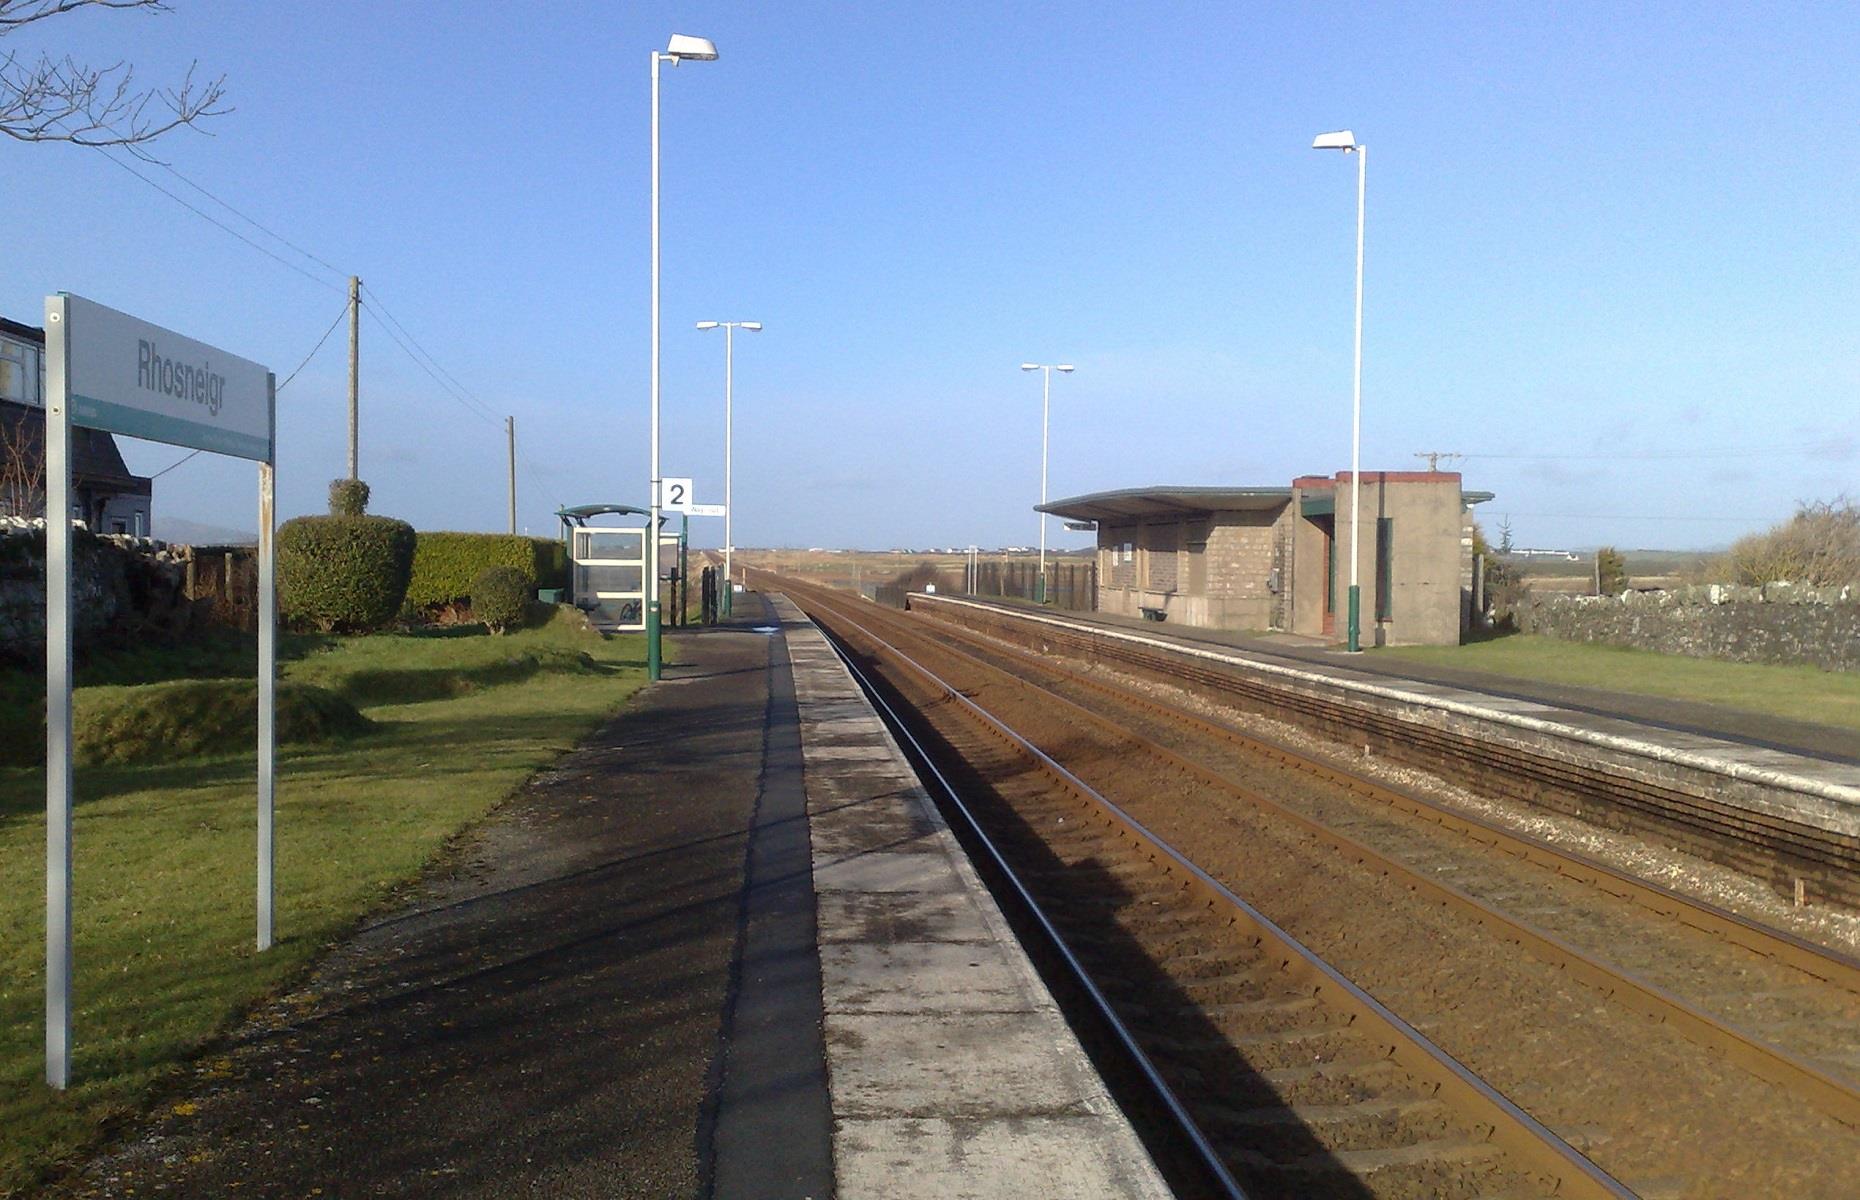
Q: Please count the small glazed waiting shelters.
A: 1